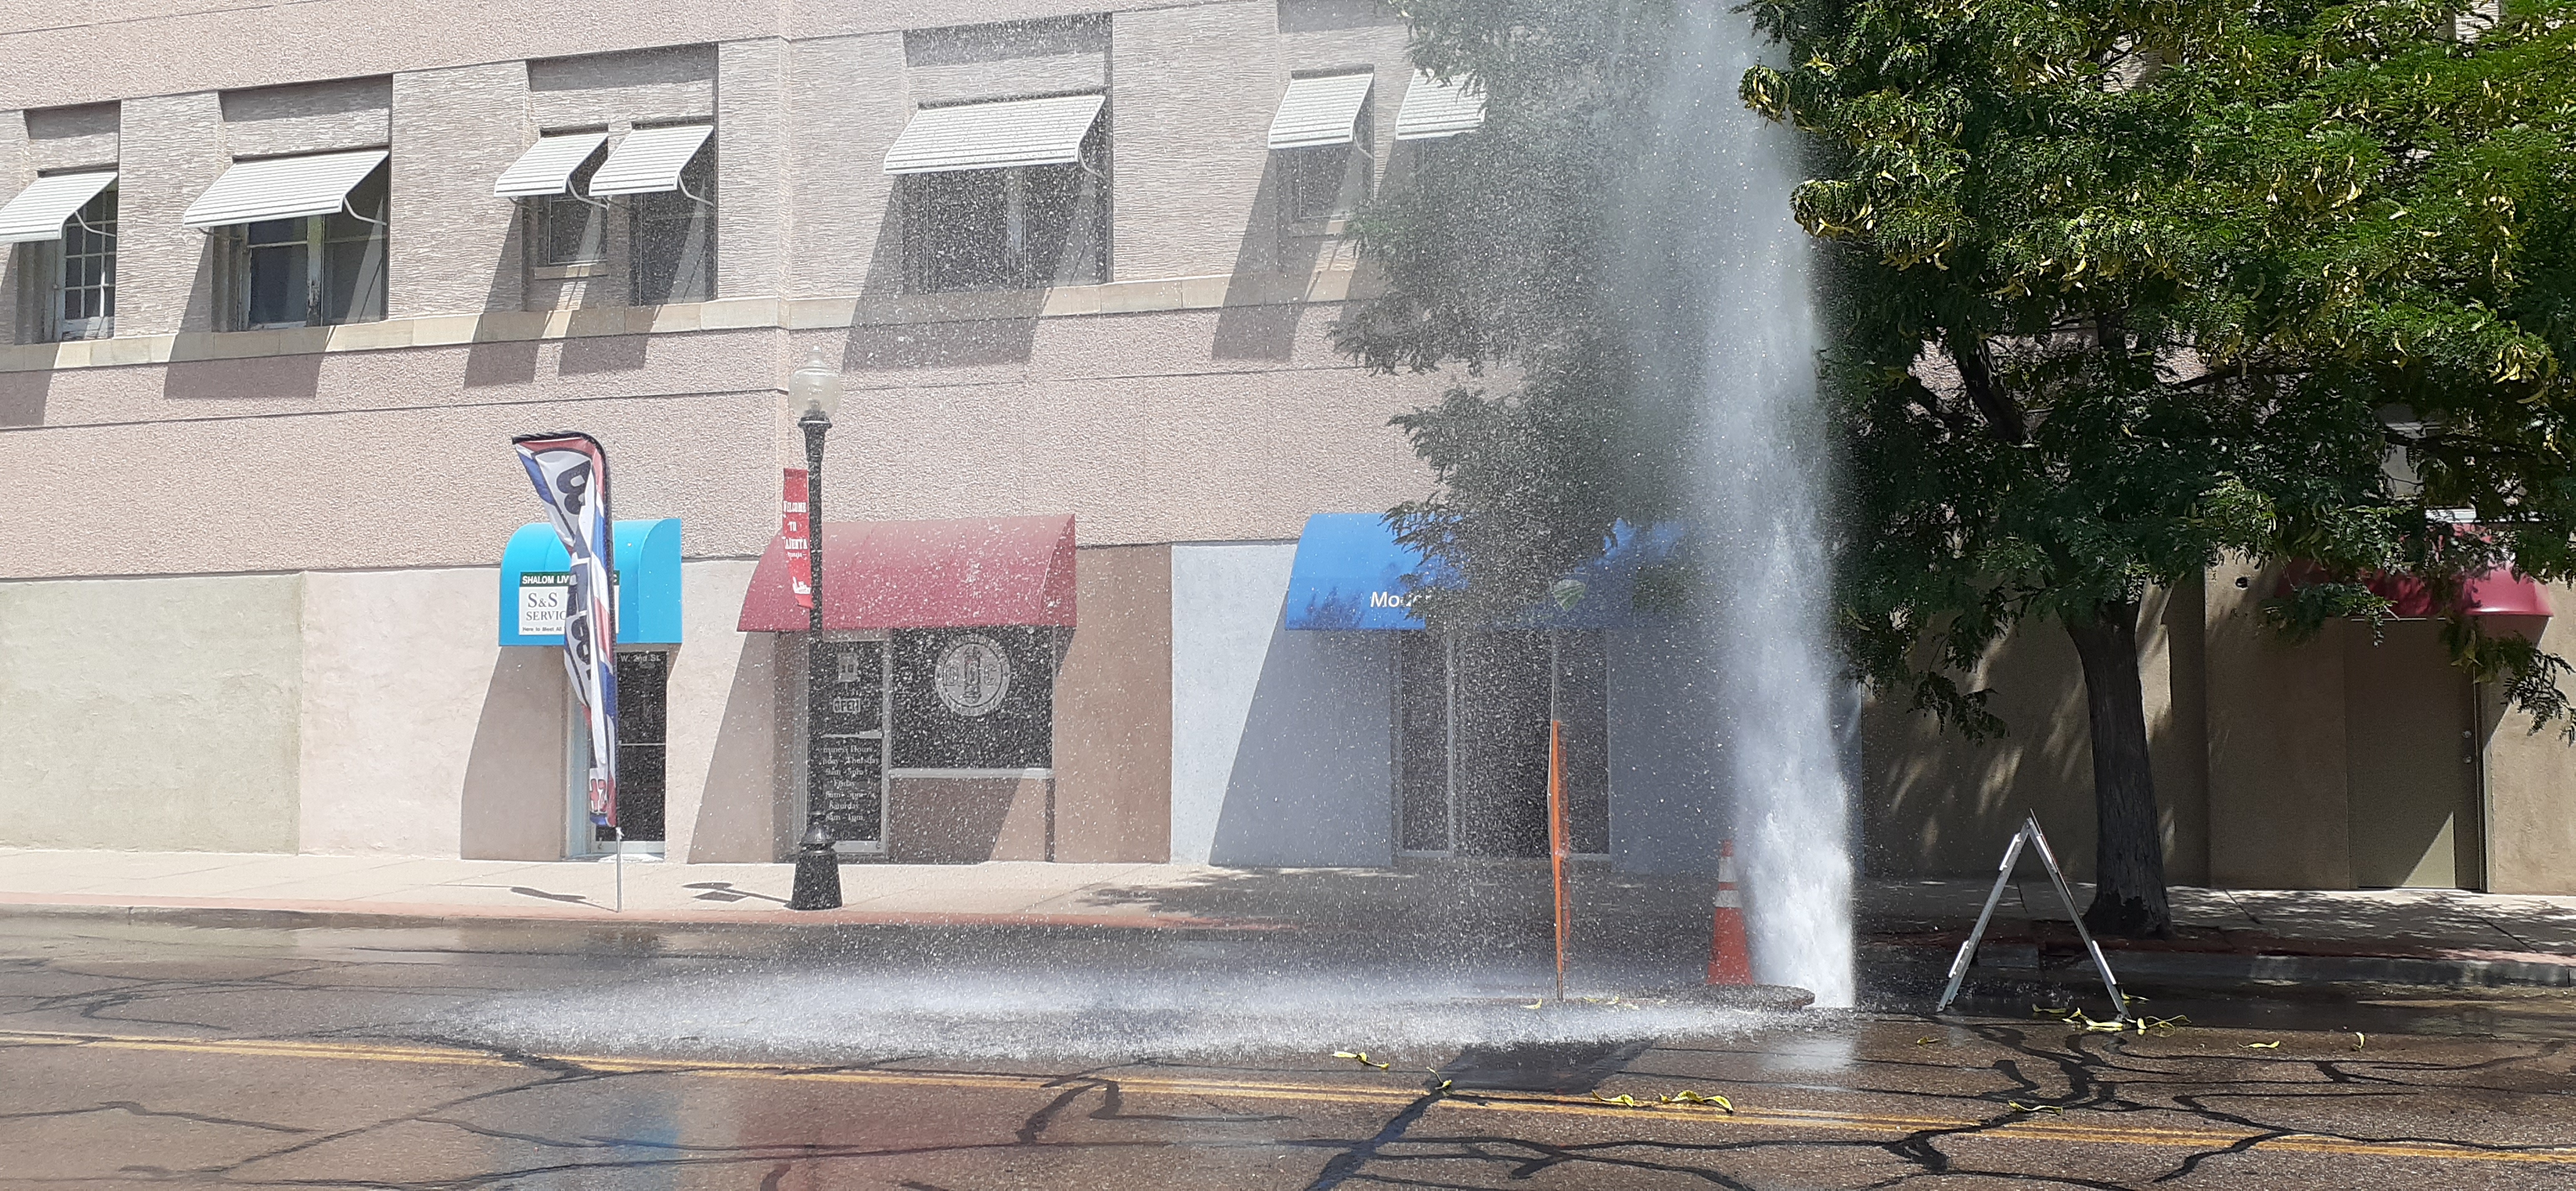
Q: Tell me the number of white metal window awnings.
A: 7